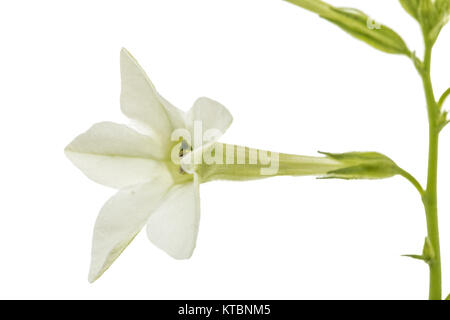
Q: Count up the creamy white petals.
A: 5